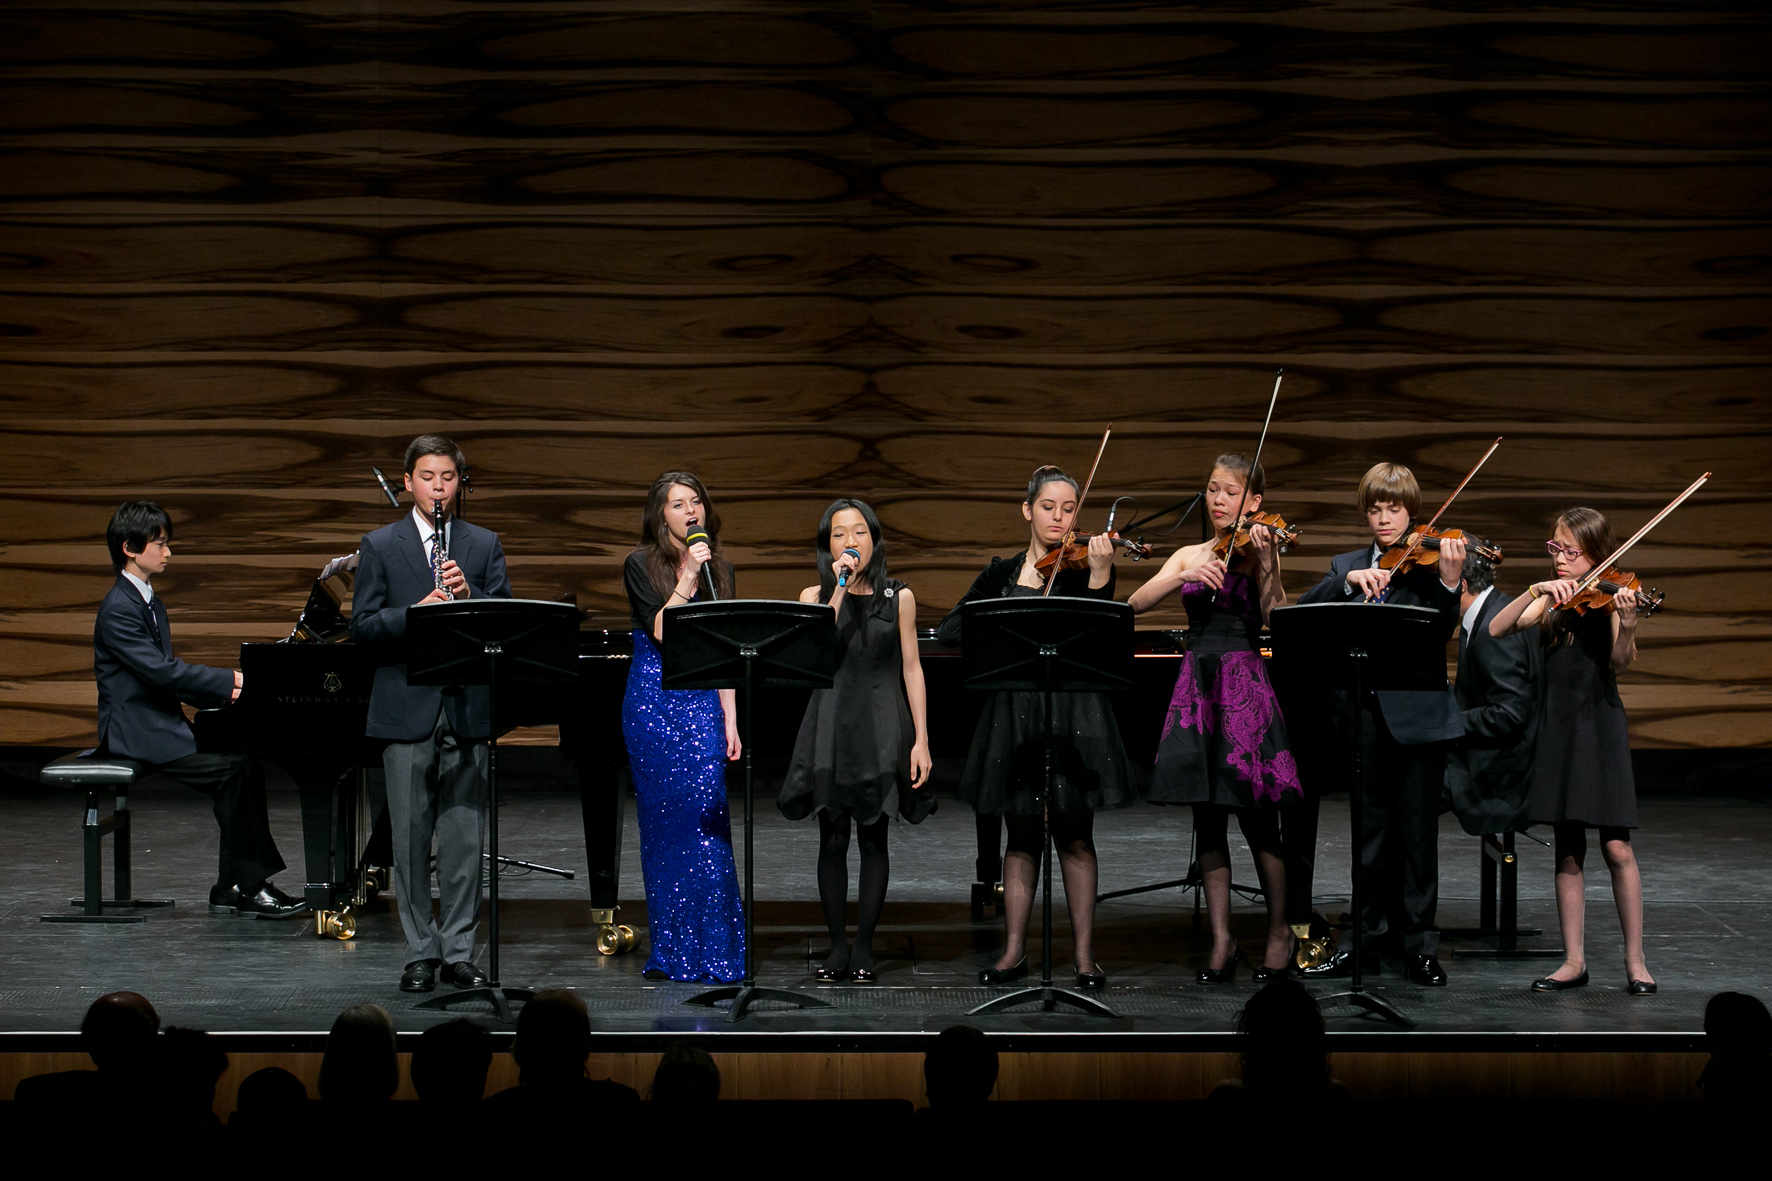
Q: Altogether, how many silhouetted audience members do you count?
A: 10